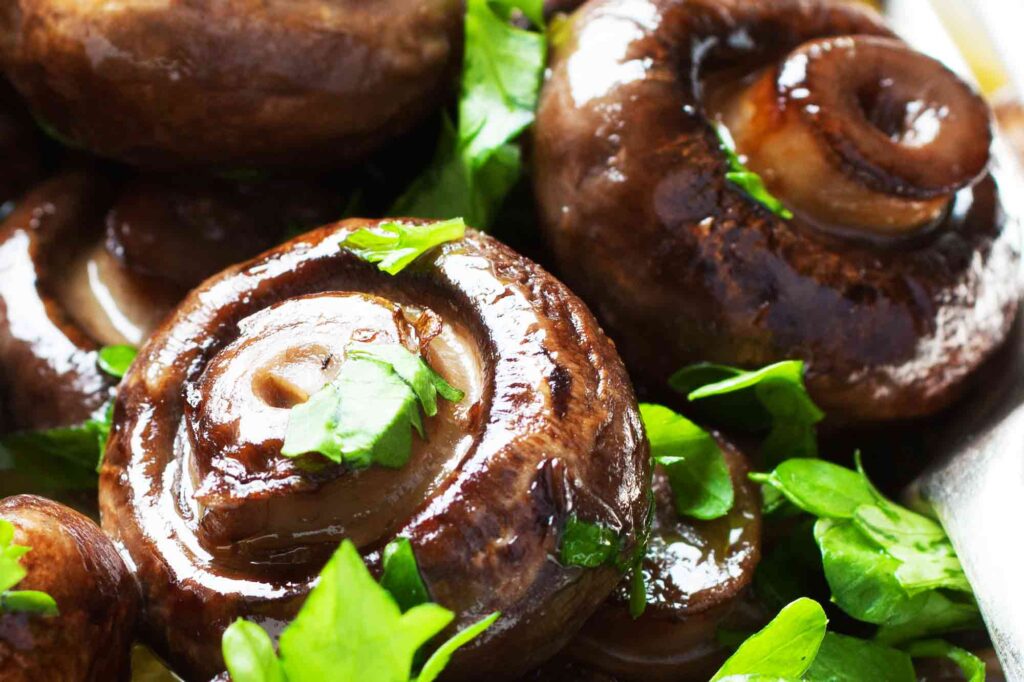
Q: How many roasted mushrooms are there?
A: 6